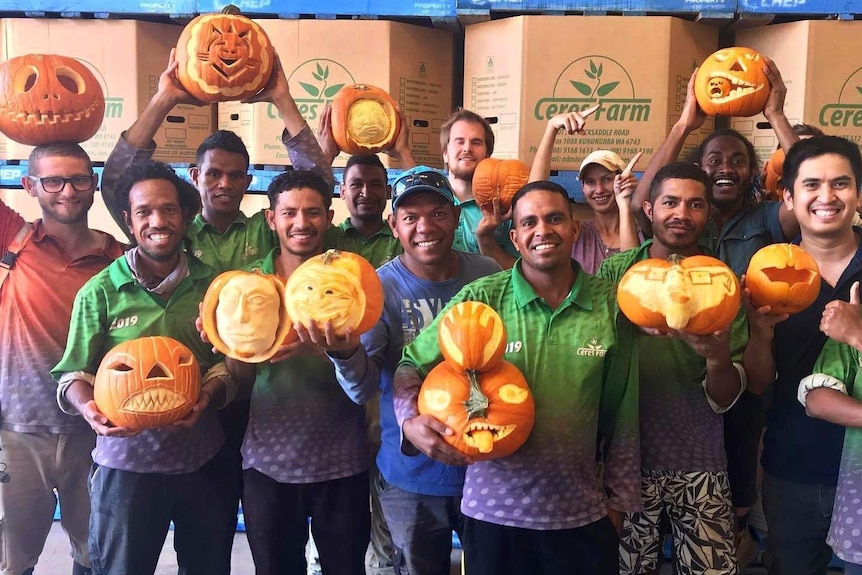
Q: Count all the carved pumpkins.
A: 13